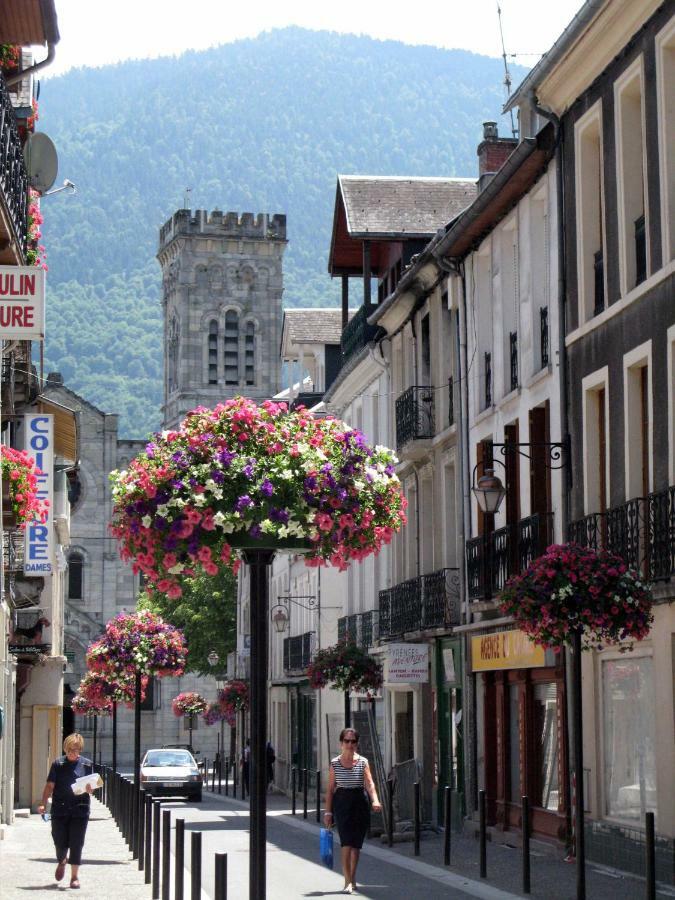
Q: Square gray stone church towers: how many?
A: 1